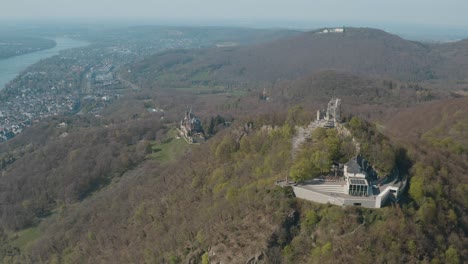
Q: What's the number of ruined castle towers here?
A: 1